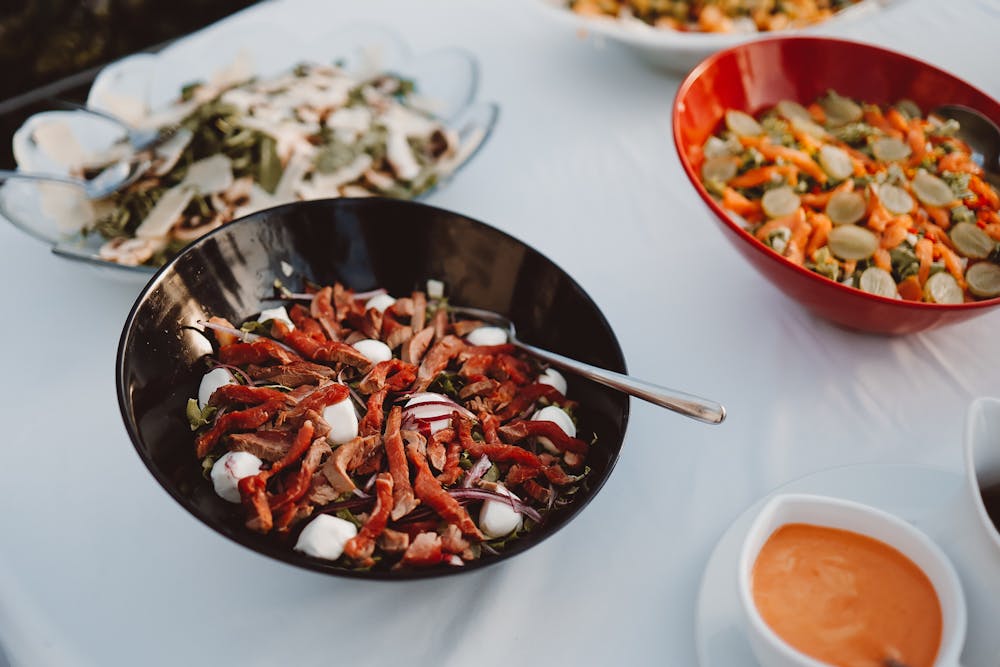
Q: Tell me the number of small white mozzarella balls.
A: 12